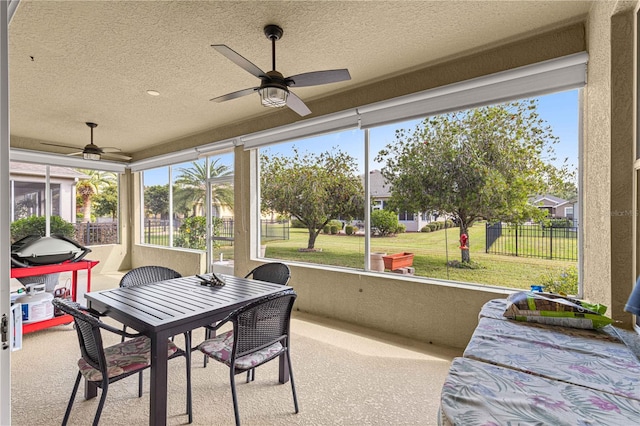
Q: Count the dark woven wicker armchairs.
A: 4